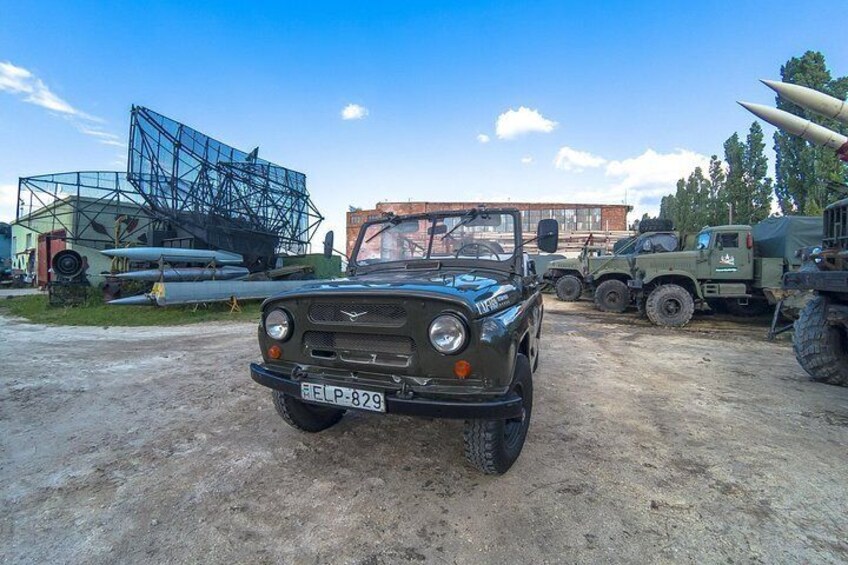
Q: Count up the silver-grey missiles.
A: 3